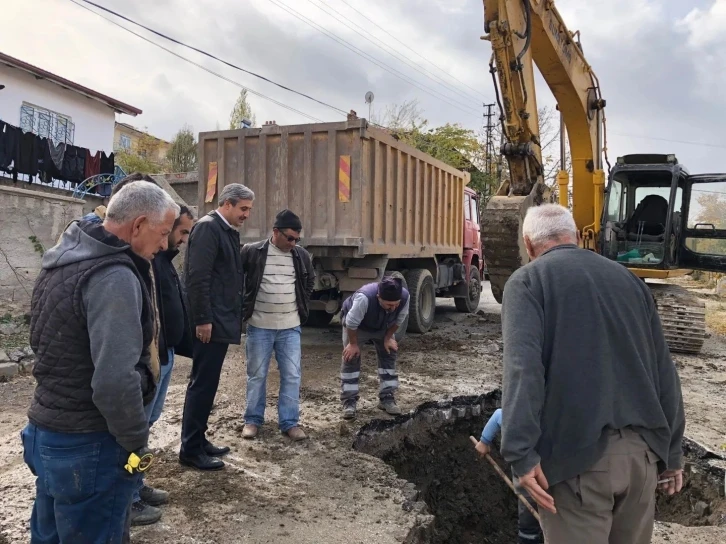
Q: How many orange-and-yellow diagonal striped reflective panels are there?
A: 2